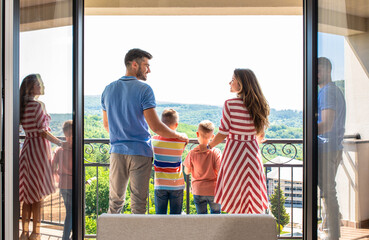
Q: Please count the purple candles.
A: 0